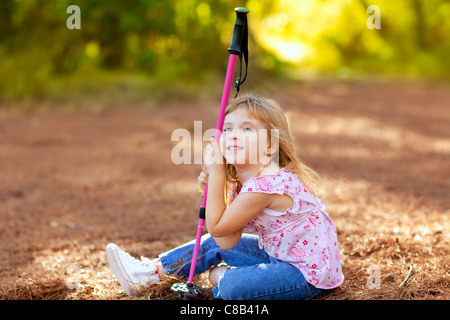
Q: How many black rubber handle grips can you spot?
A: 1